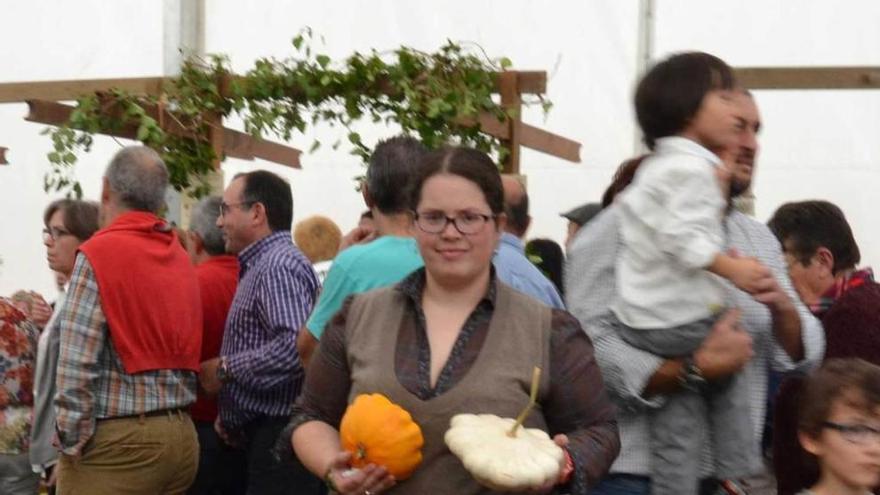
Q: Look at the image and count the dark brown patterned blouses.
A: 1